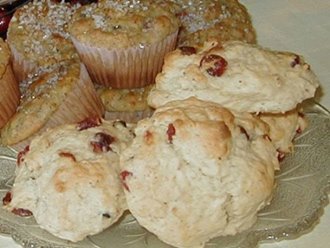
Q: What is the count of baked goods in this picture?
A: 10